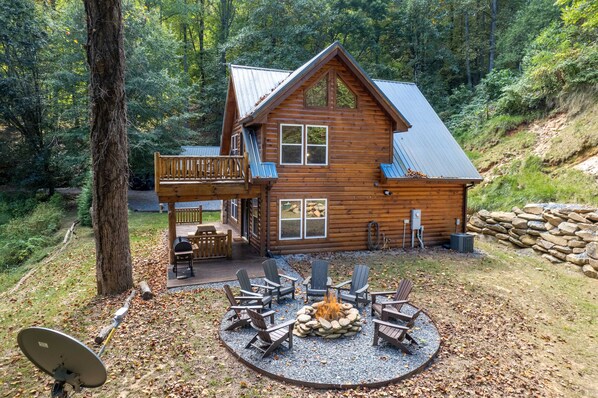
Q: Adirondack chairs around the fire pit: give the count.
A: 8